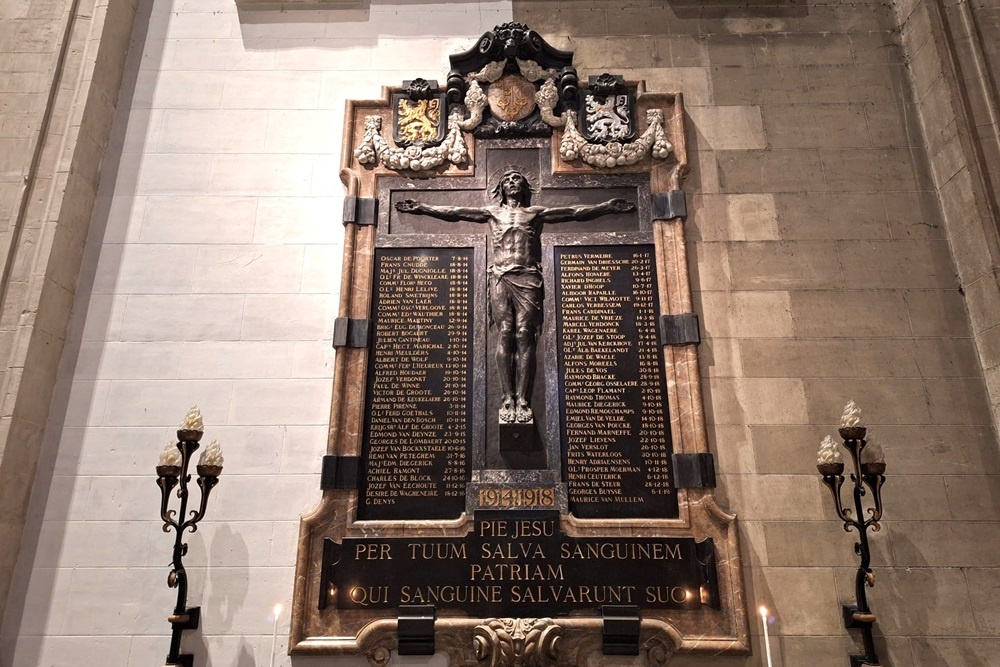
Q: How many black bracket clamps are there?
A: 8